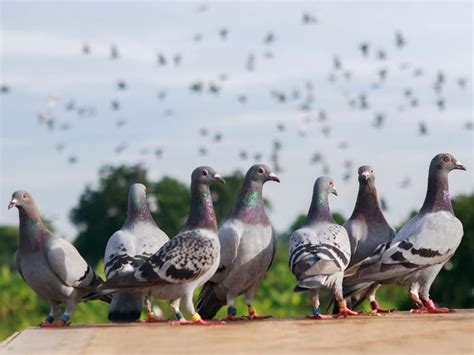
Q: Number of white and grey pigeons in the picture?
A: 7